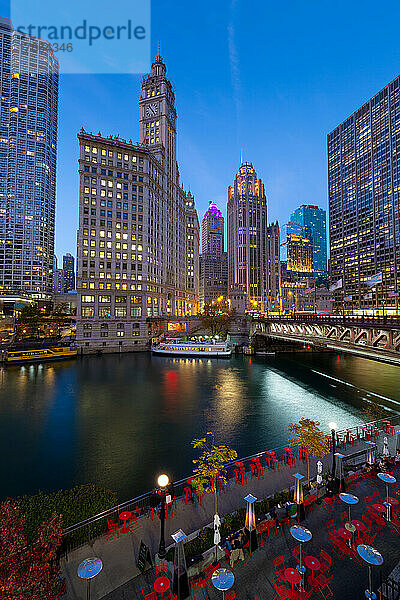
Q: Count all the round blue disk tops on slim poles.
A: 6